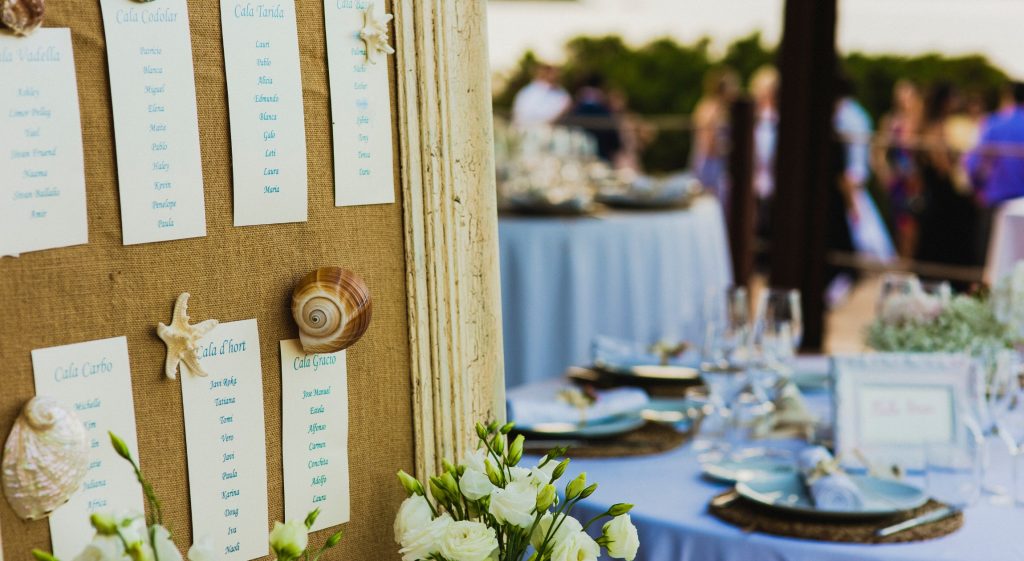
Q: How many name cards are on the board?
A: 7